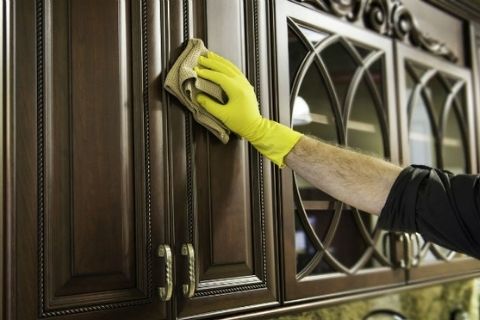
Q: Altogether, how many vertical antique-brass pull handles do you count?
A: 4